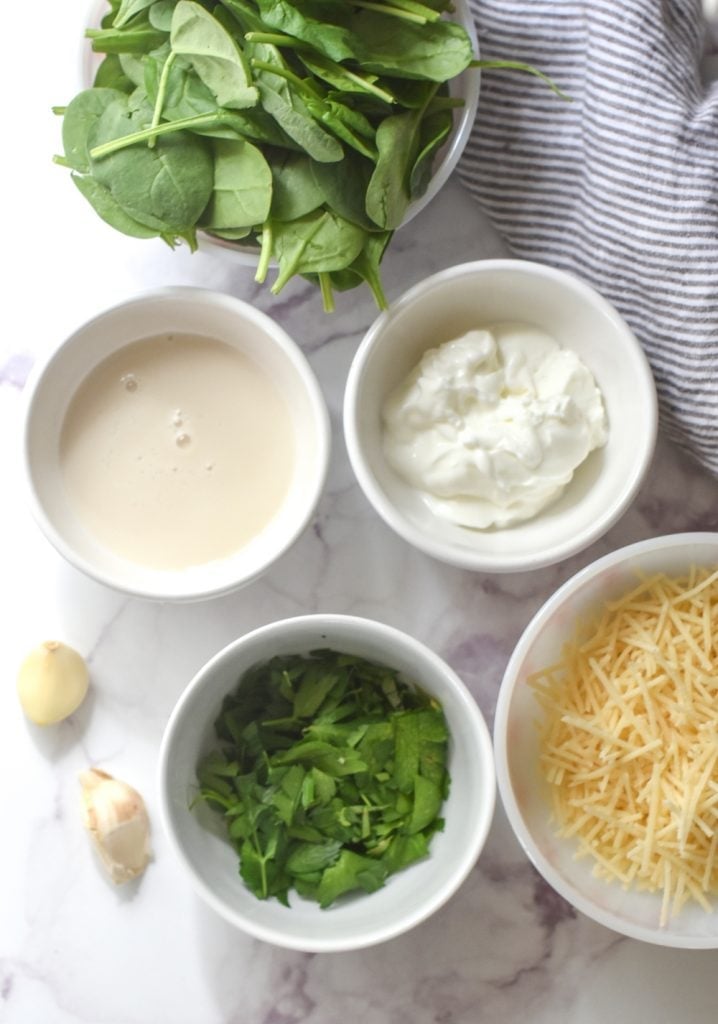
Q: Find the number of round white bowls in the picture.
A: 5